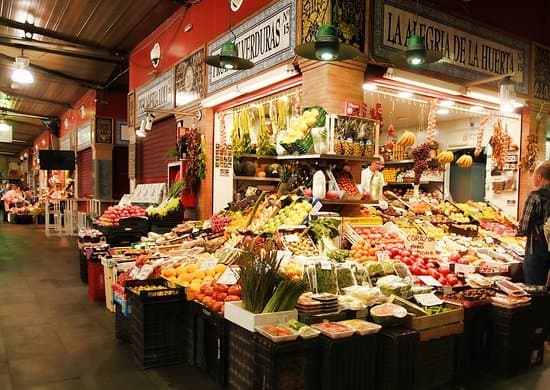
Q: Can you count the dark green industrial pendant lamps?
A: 3